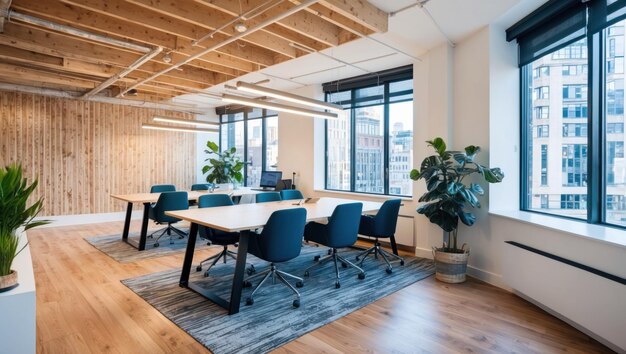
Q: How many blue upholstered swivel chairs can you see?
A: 9